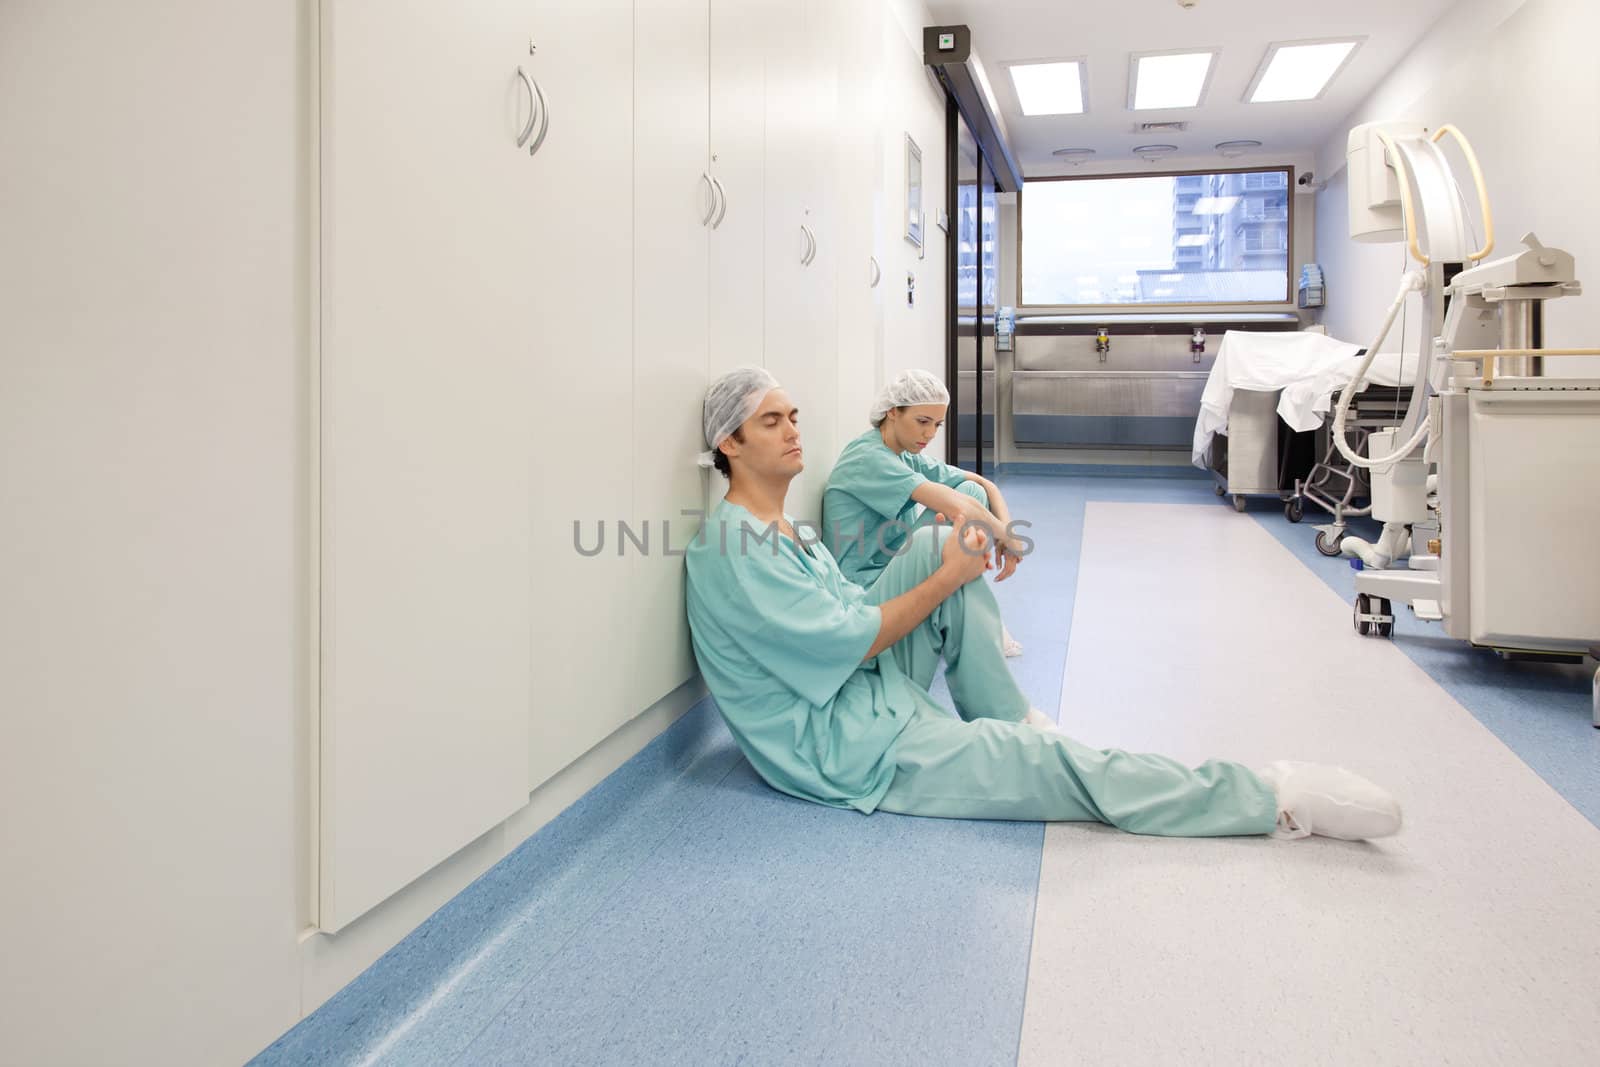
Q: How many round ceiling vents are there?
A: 3